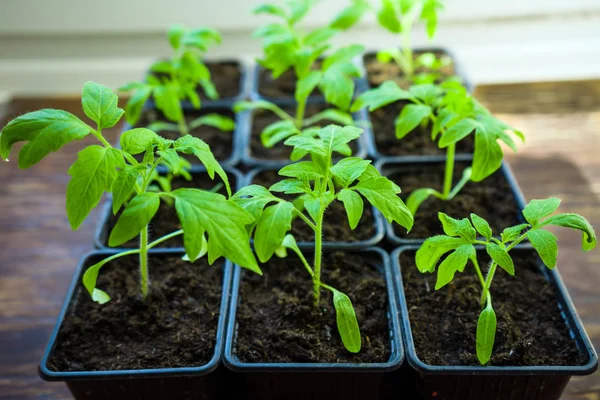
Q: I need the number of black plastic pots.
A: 12